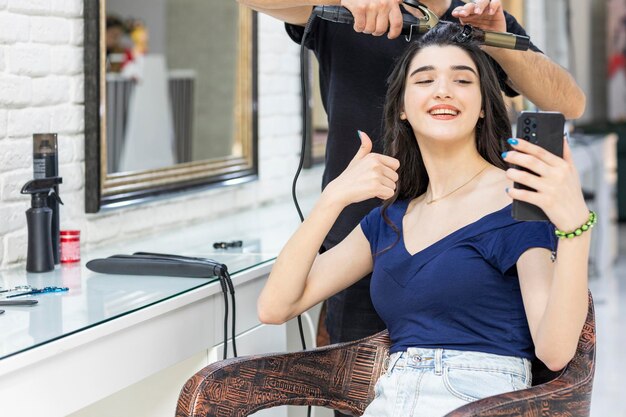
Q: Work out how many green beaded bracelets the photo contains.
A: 1